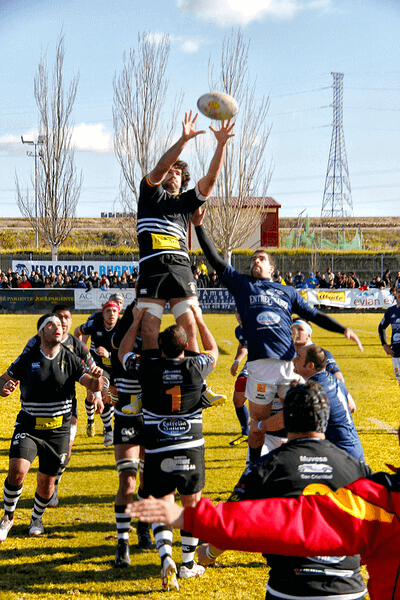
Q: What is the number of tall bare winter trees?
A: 3